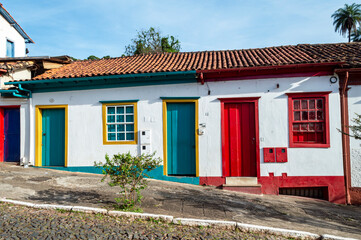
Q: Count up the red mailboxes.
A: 2